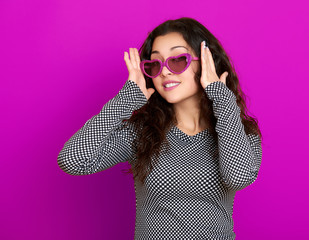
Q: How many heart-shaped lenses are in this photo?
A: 2